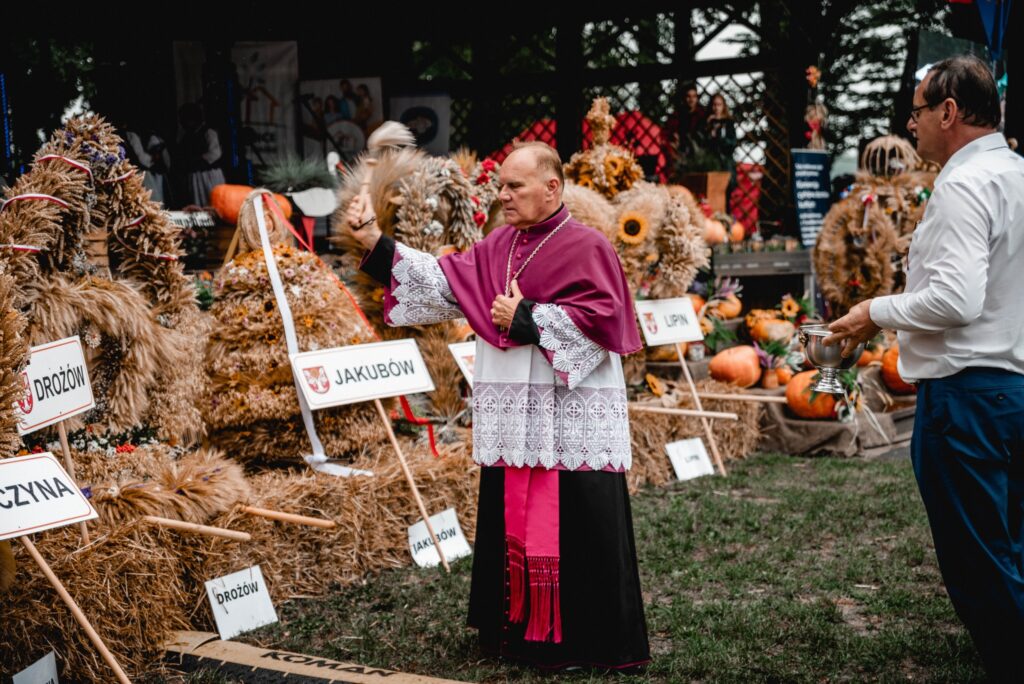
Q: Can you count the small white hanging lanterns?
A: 0